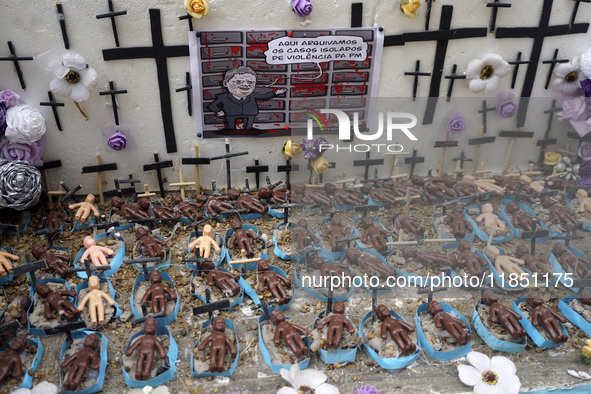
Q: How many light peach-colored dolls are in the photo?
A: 10